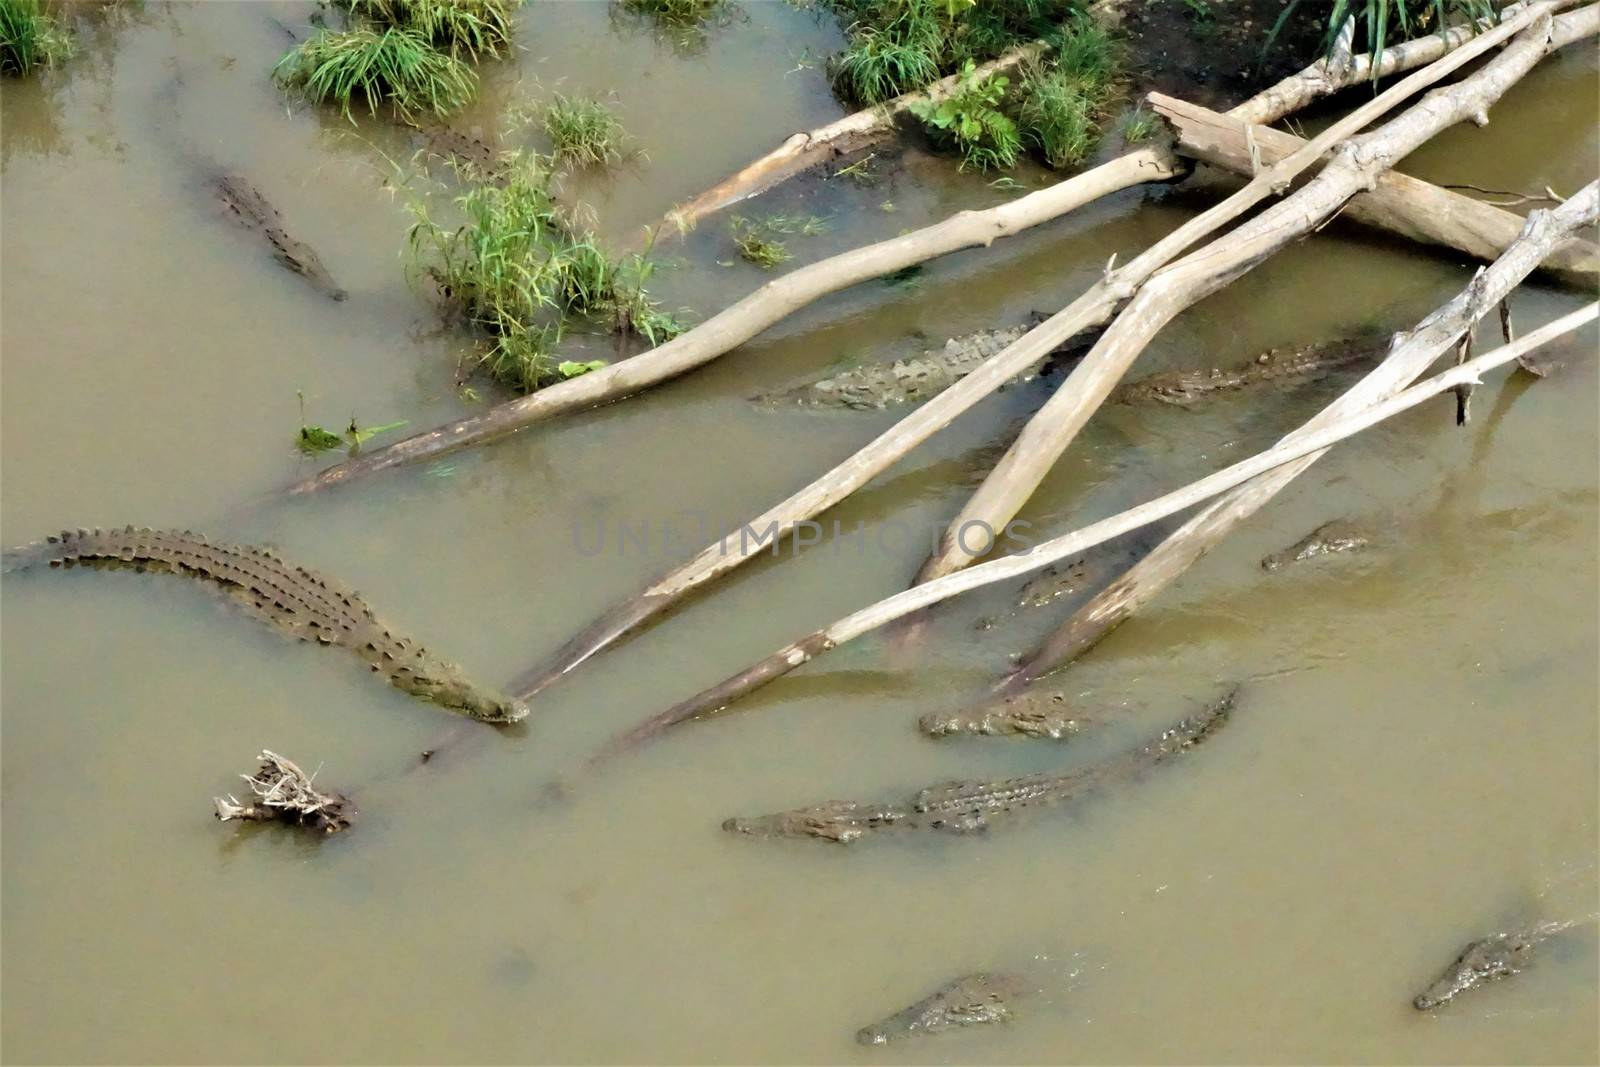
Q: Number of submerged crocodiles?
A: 11